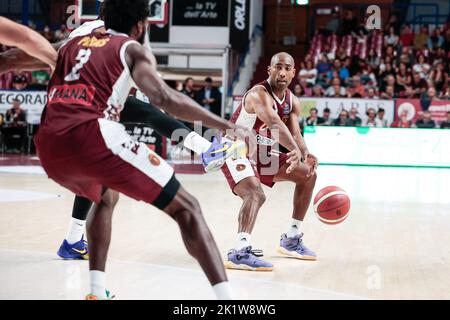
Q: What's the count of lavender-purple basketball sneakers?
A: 2